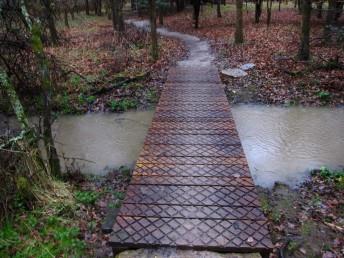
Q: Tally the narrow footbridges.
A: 1